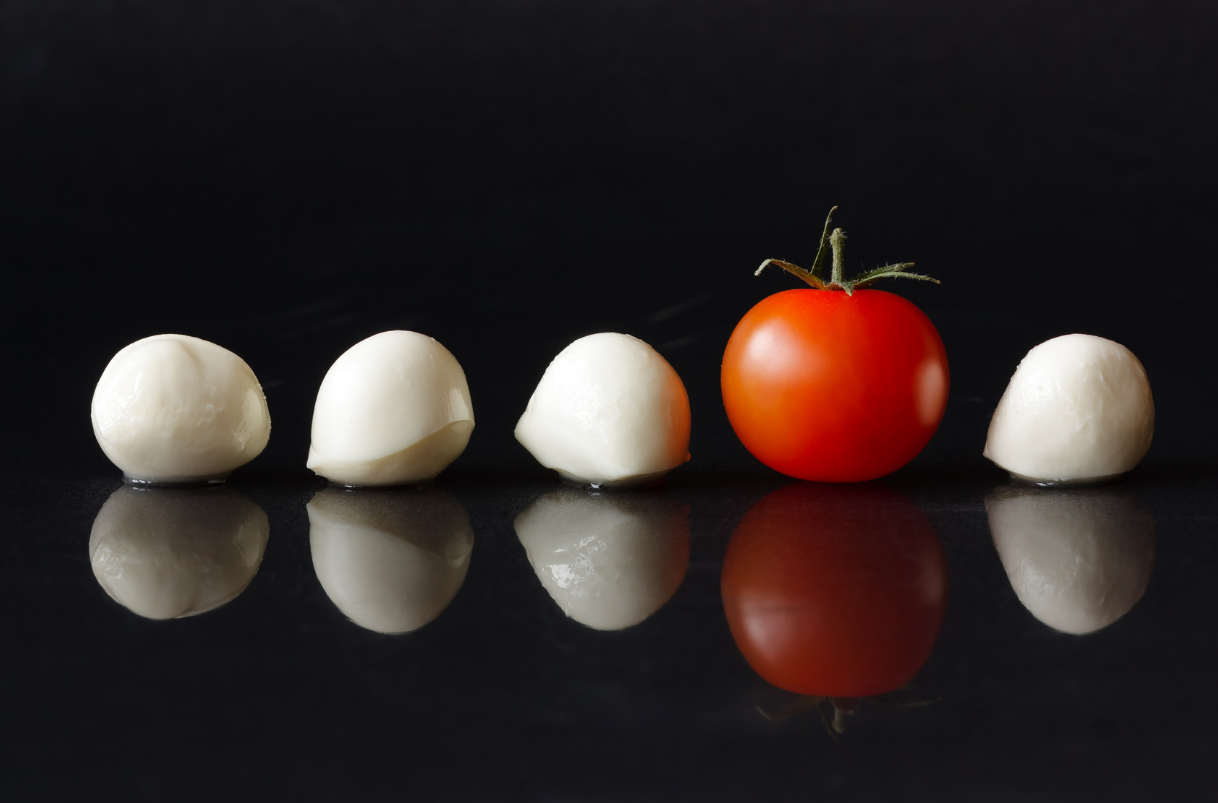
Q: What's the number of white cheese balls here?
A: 4